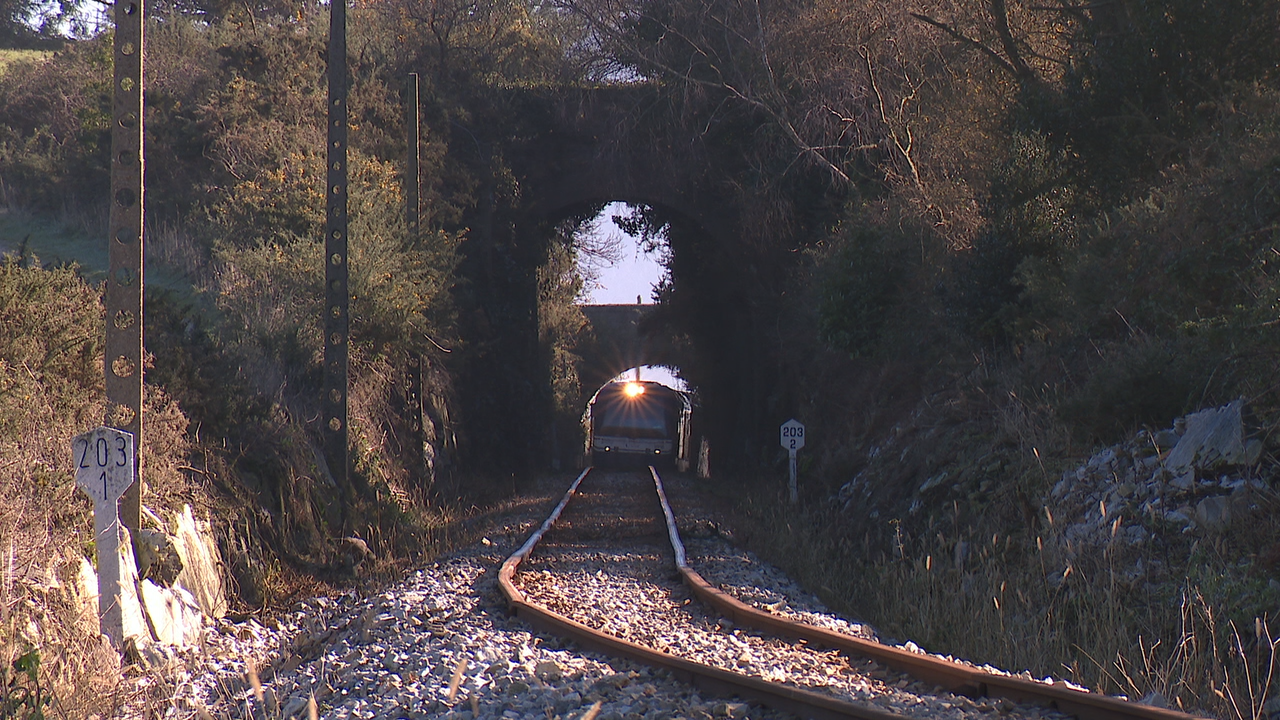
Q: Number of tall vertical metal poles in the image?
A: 3